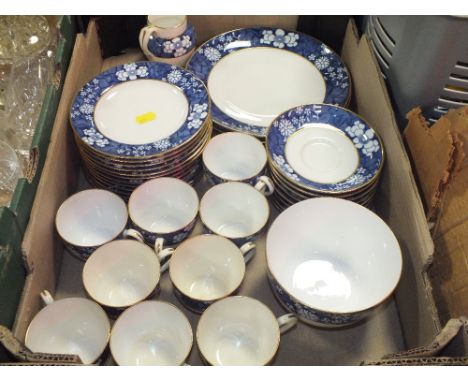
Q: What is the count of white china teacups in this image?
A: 9